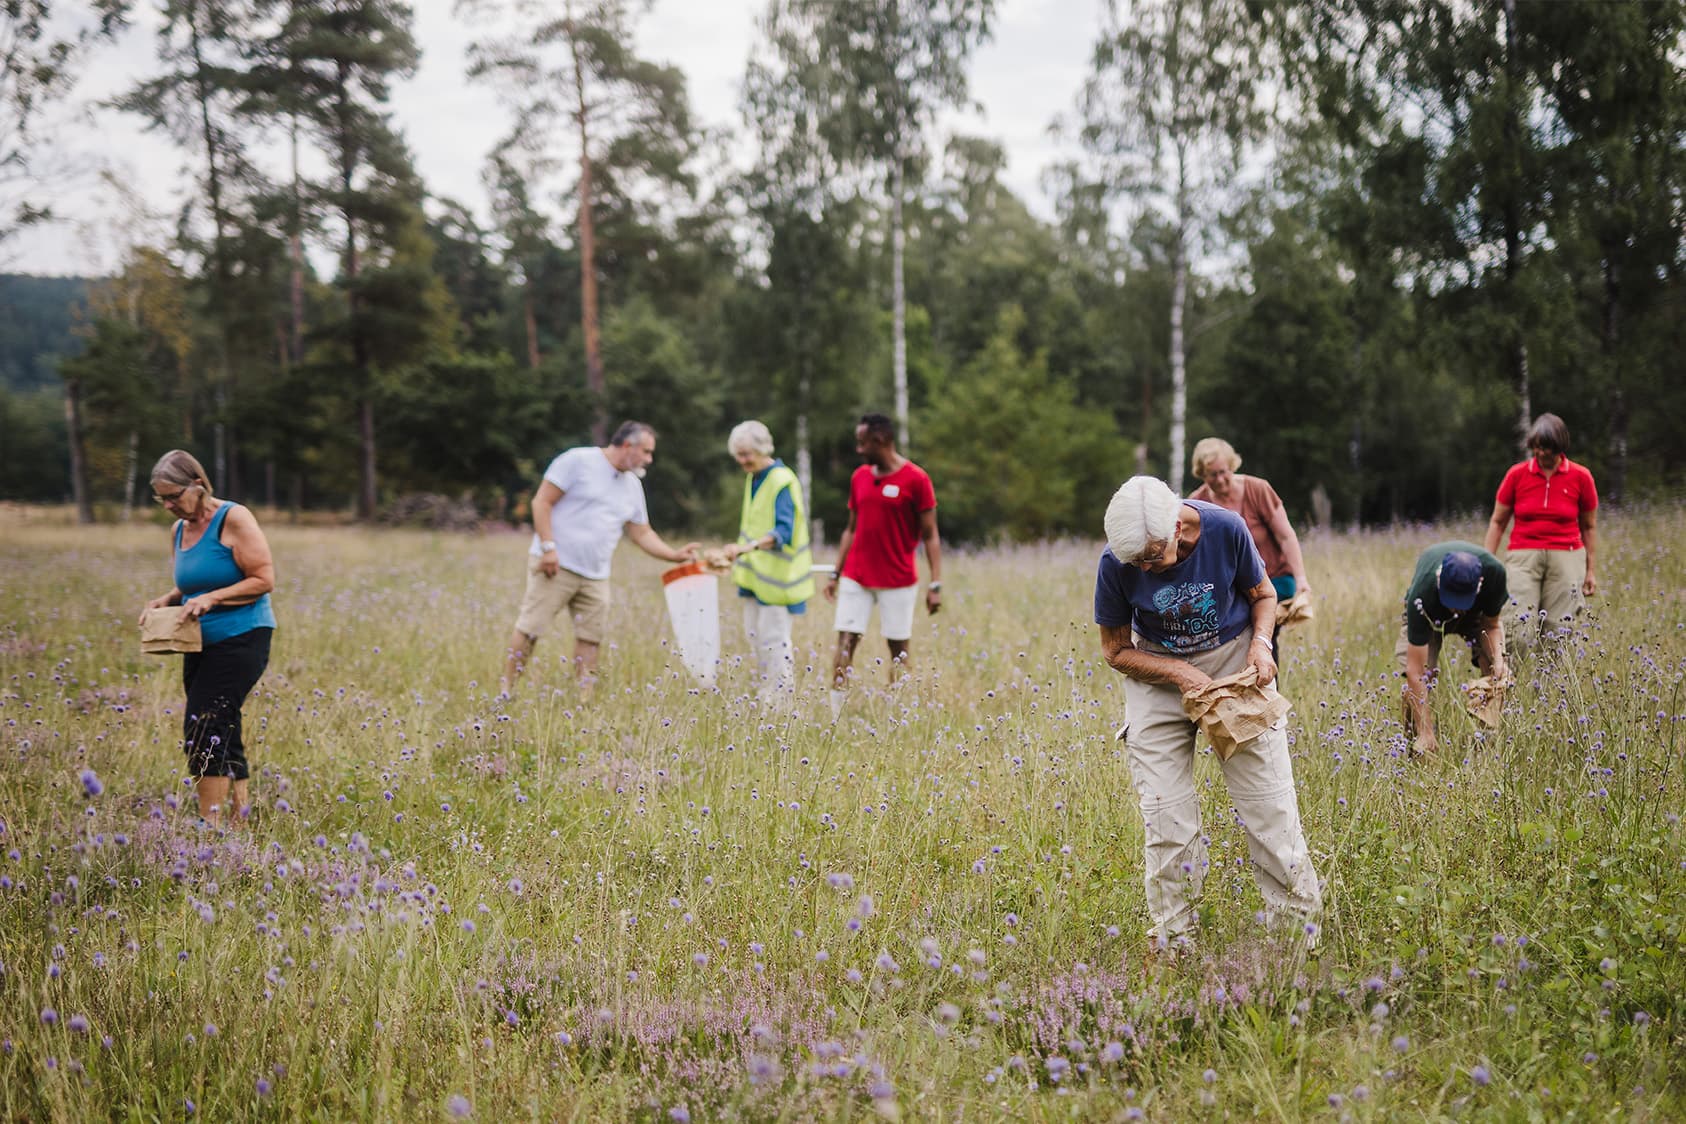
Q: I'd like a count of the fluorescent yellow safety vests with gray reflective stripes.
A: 1